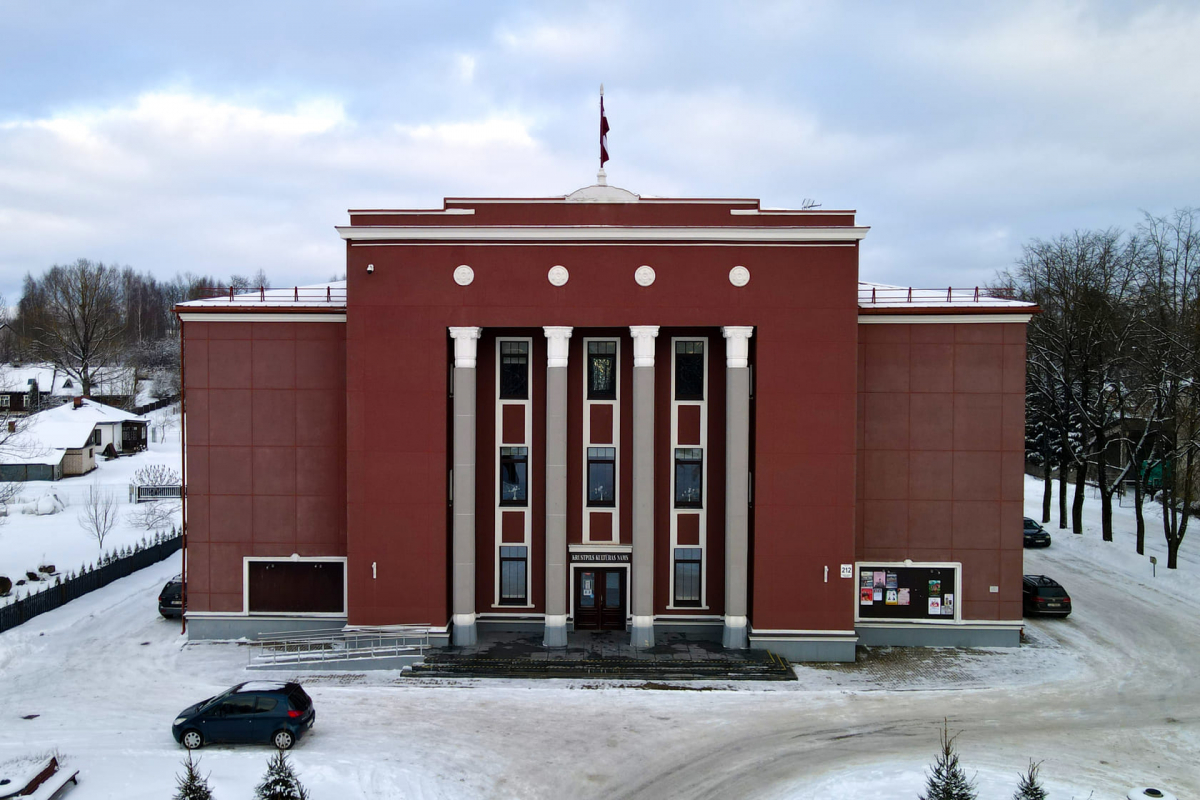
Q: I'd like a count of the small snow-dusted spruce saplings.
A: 4